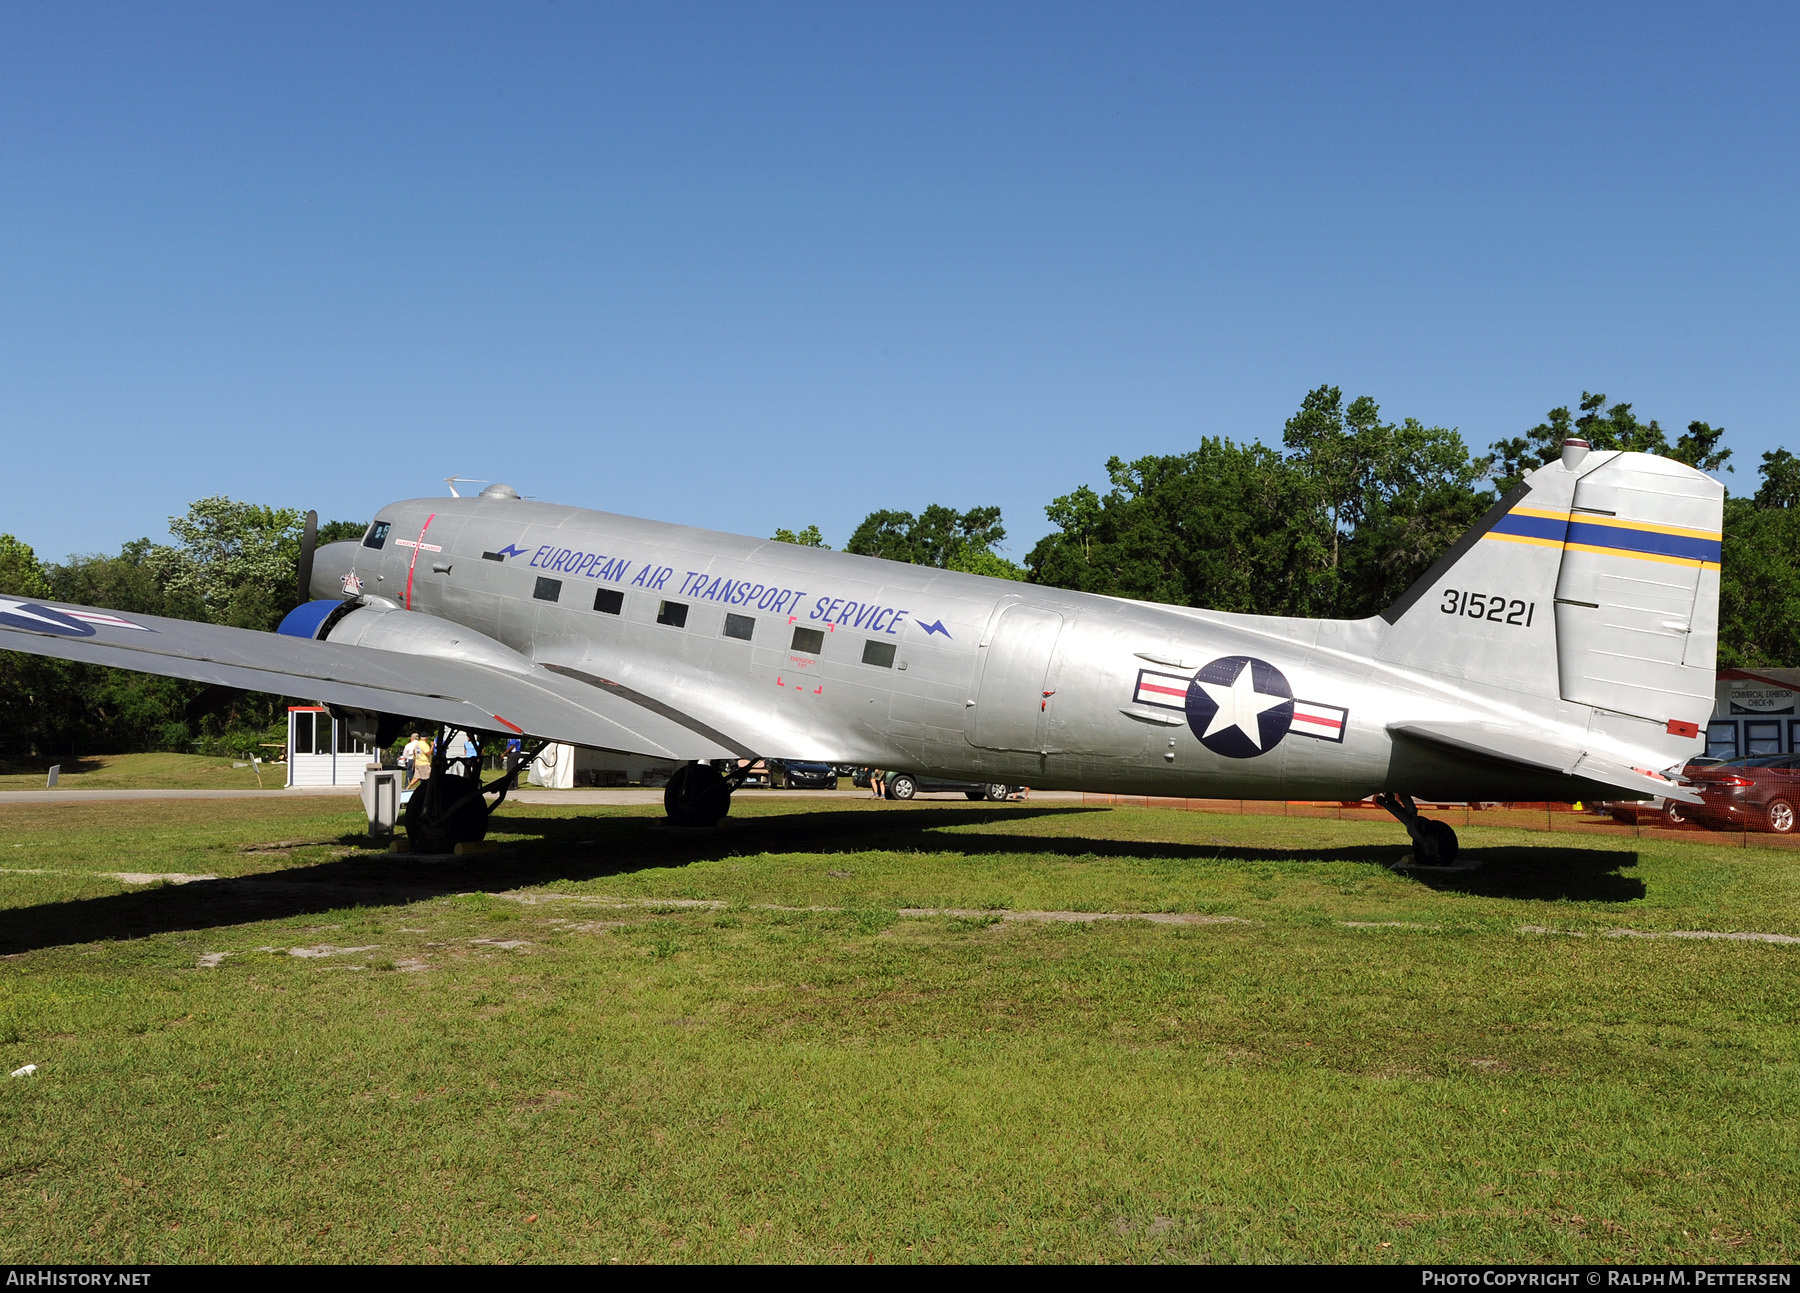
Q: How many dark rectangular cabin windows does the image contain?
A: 6